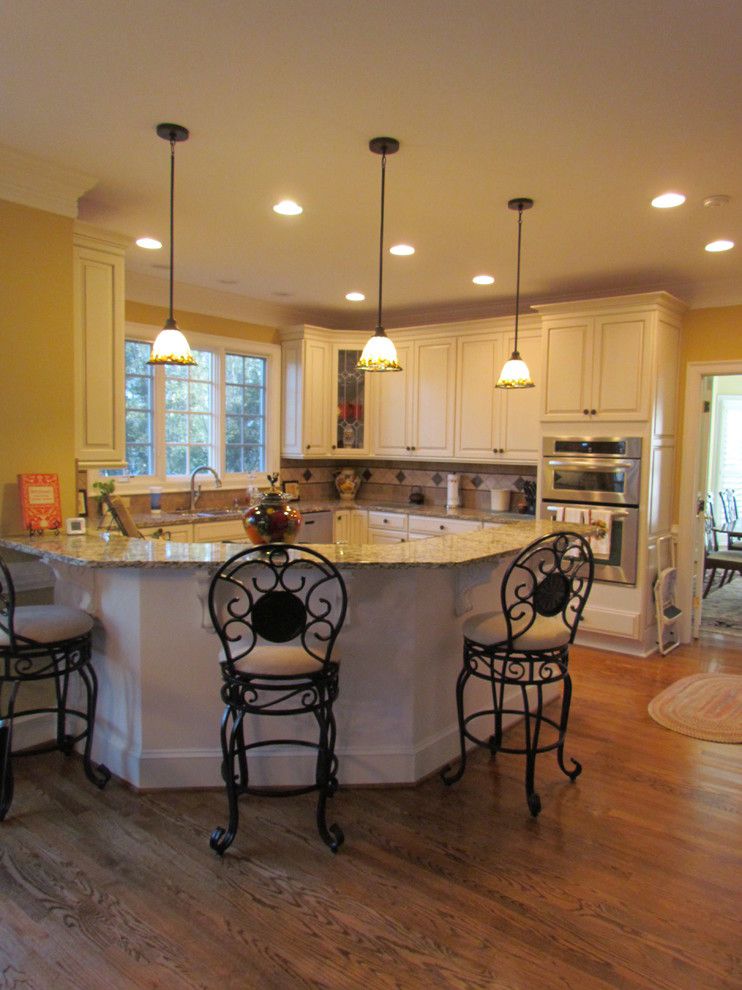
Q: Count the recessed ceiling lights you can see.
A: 7